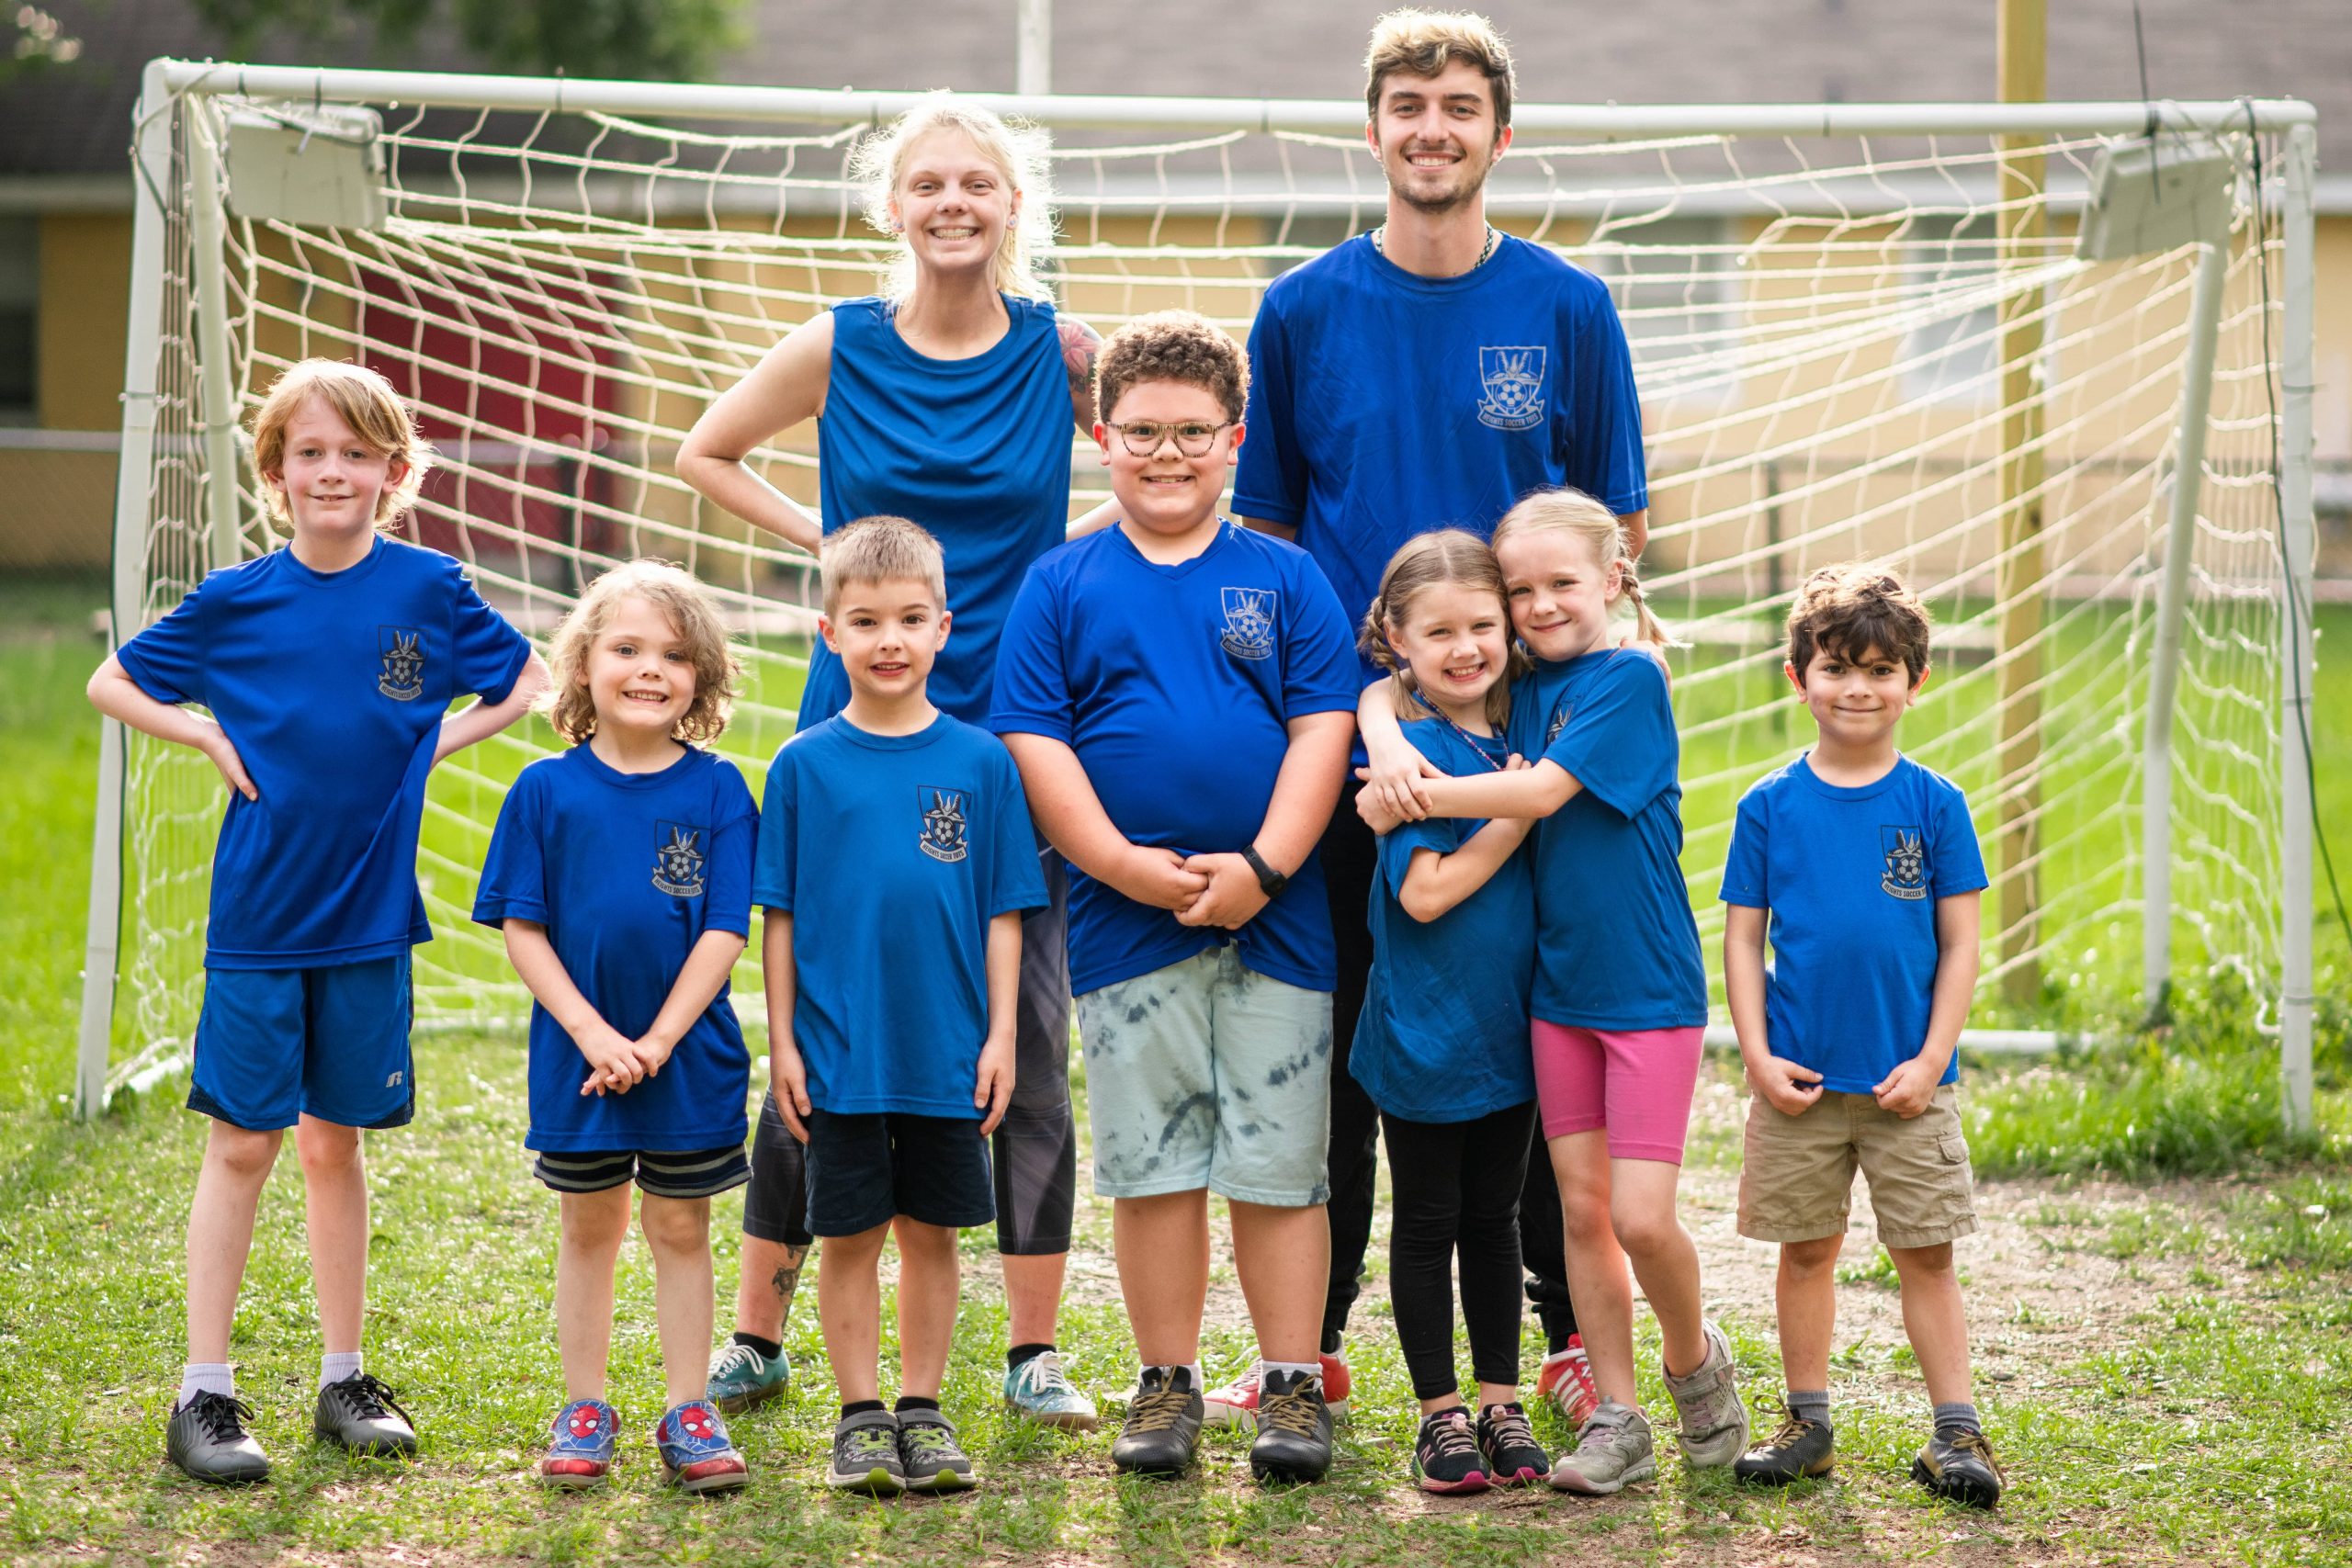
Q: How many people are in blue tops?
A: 9